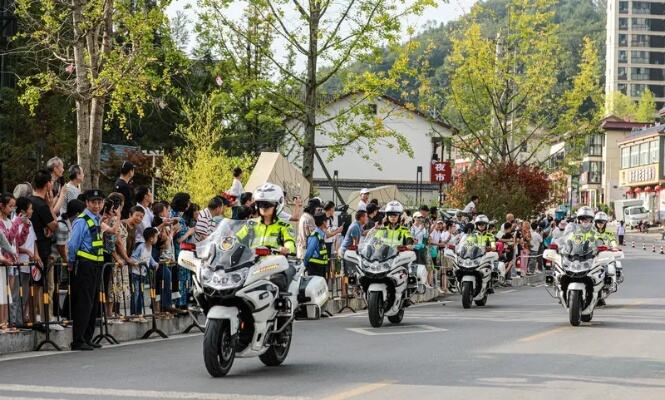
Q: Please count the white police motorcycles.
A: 5